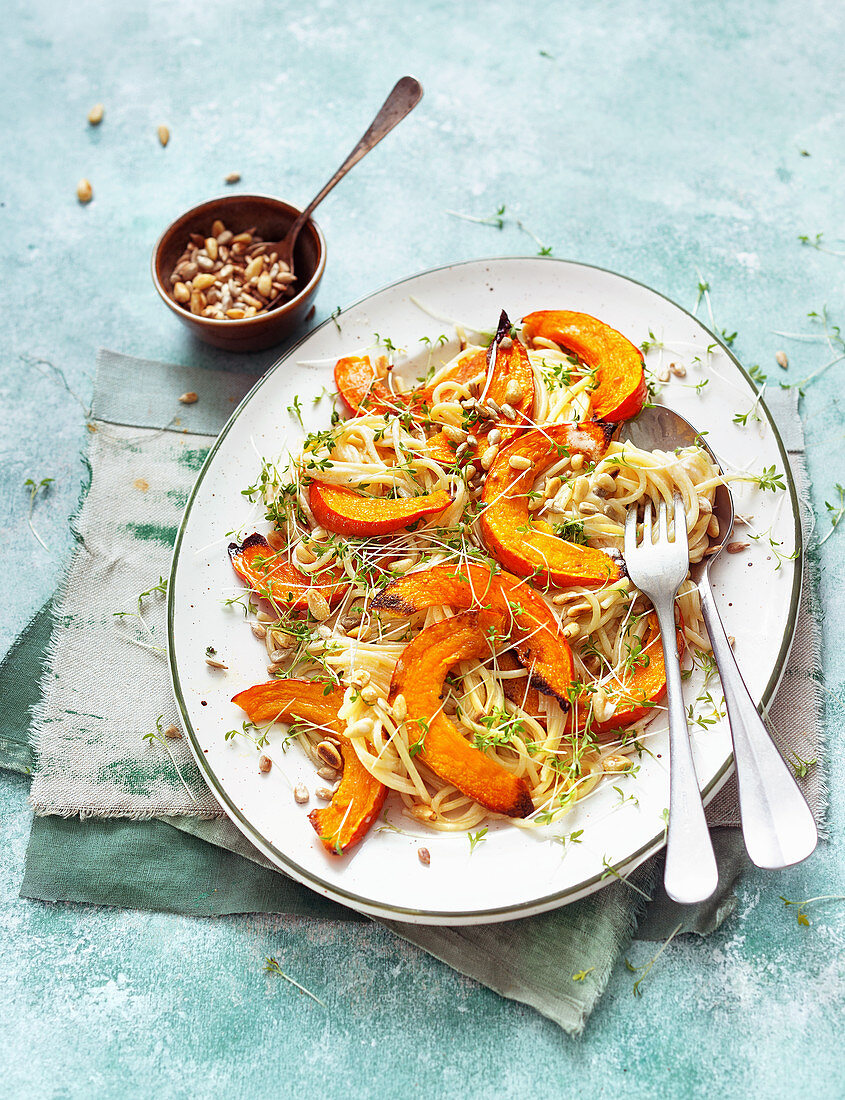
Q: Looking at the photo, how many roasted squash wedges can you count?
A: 10